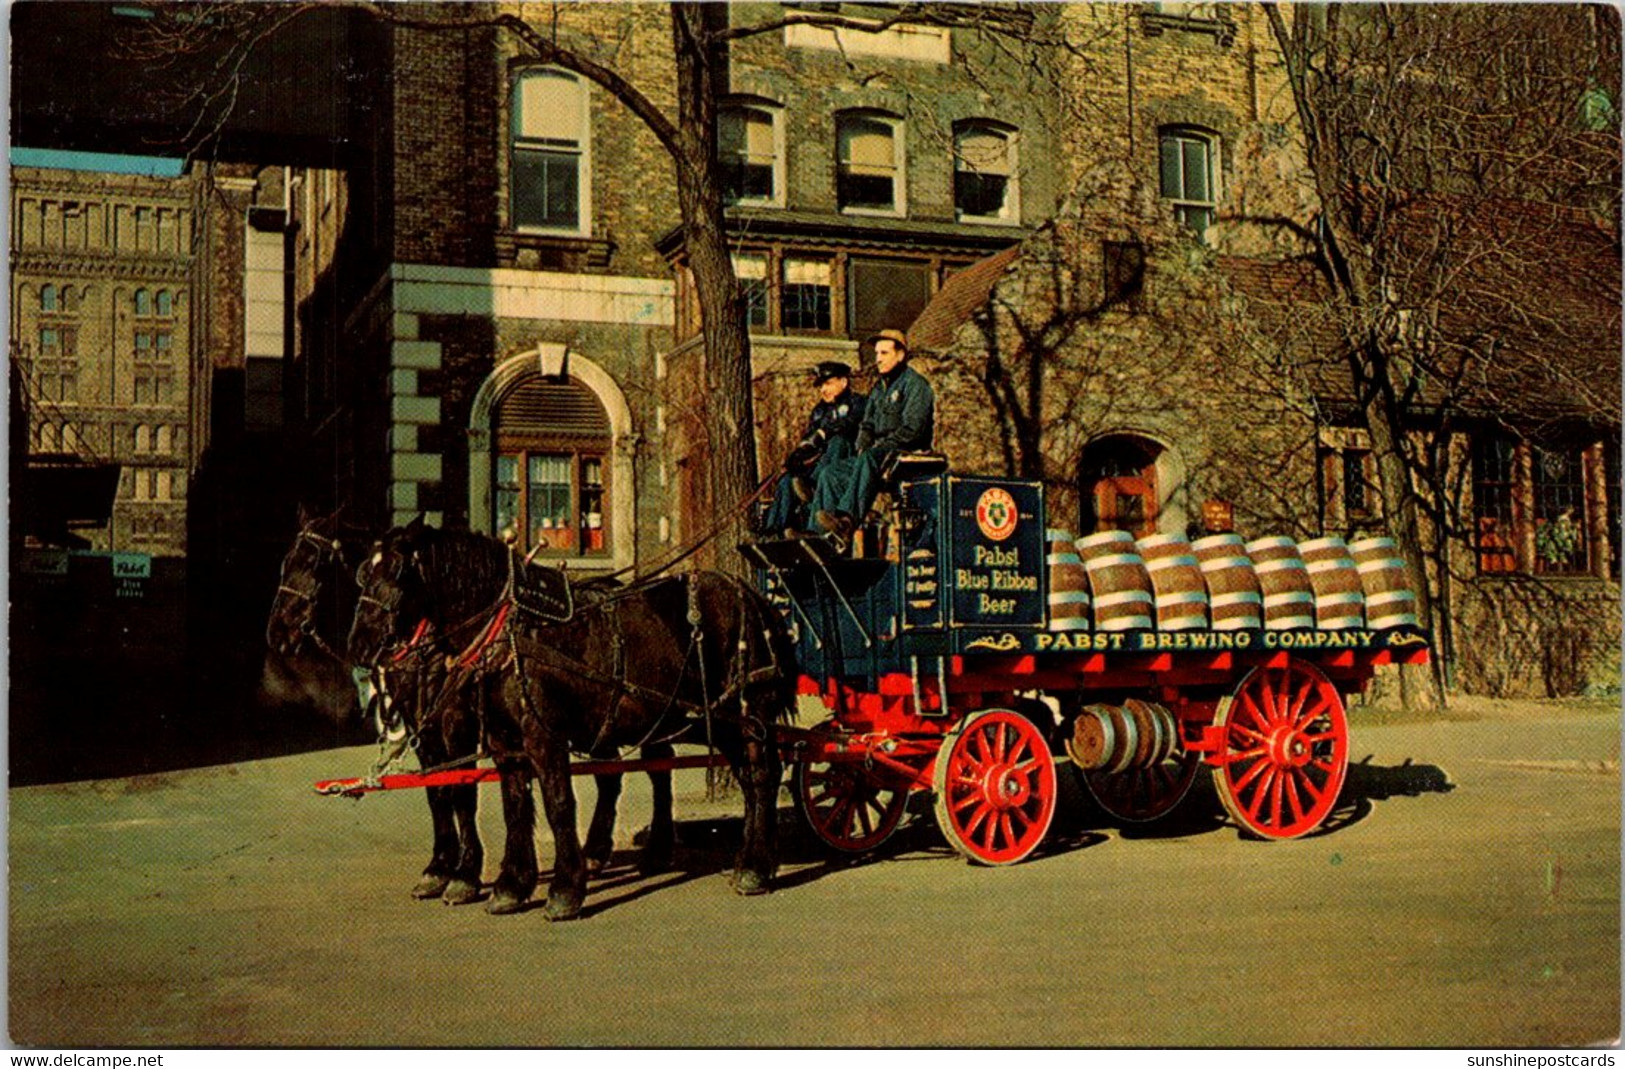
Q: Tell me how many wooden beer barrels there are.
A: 8